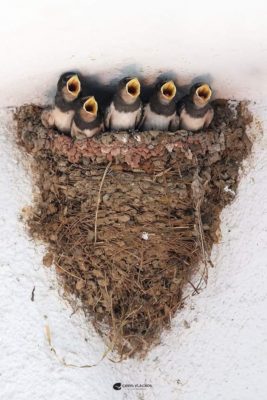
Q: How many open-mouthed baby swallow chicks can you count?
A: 5